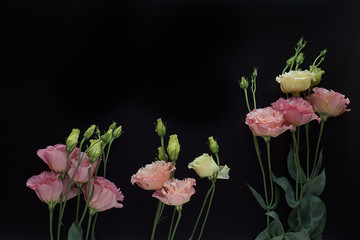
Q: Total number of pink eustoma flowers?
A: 9